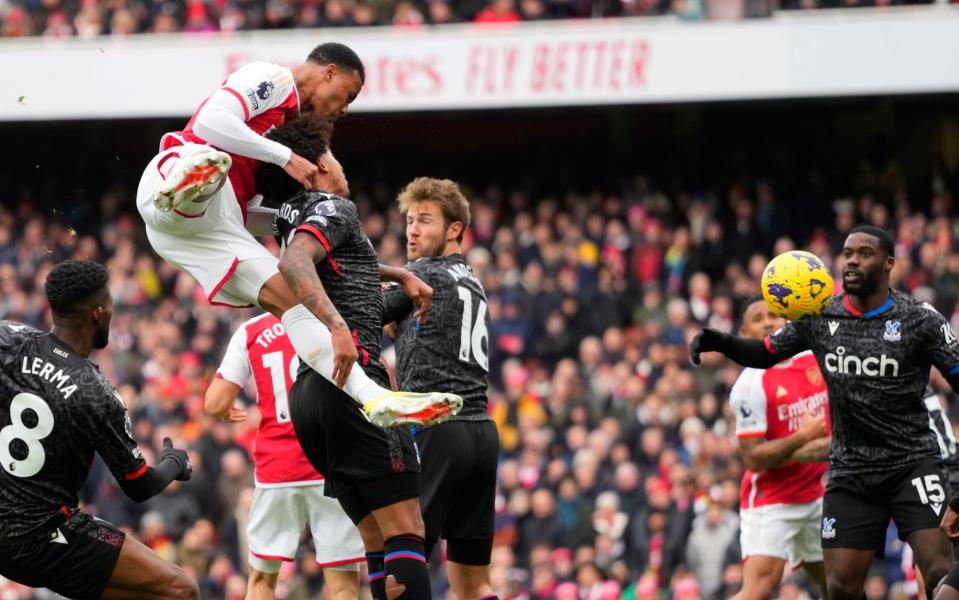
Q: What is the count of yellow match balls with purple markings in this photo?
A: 1